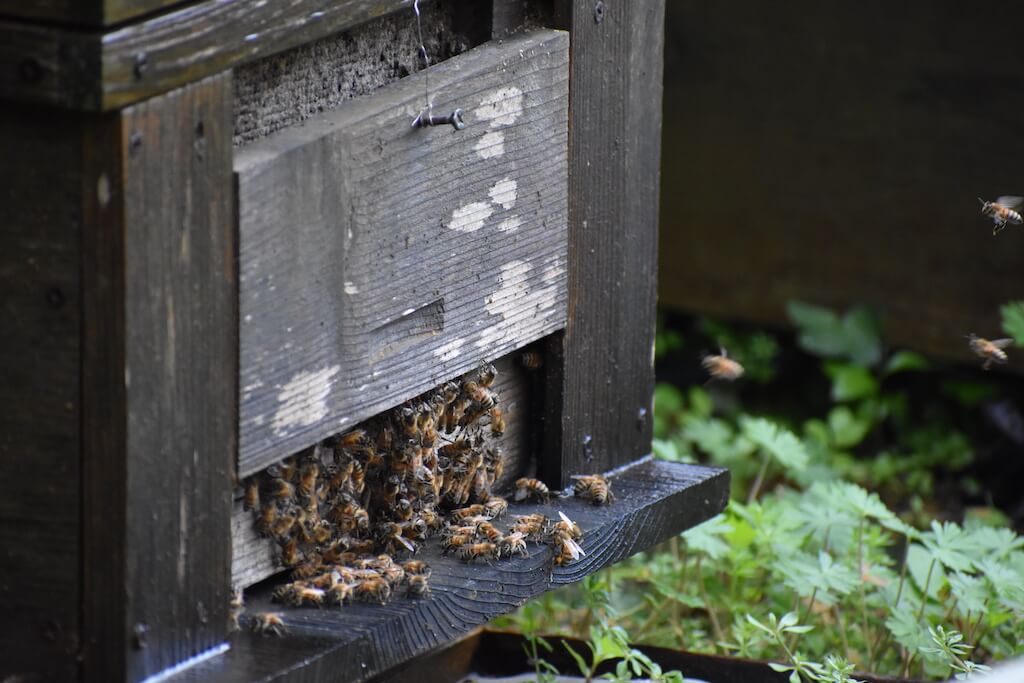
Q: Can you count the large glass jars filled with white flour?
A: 0